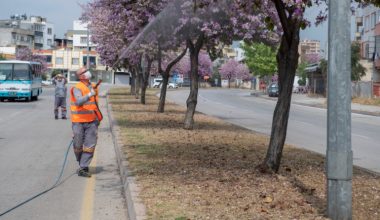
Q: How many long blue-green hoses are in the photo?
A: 1